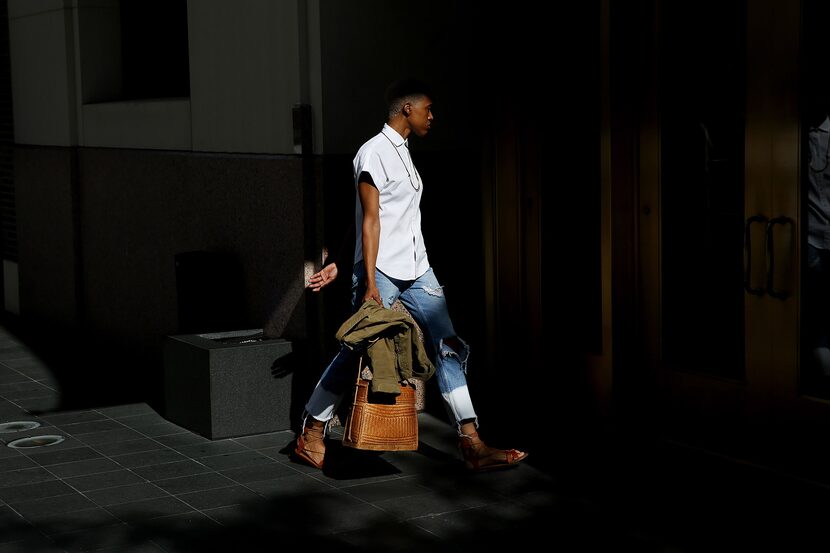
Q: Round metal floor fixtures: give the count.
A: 2